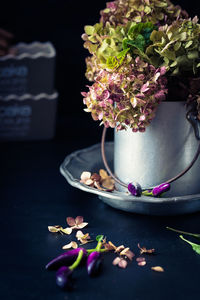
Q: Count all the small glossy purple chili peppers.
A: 5